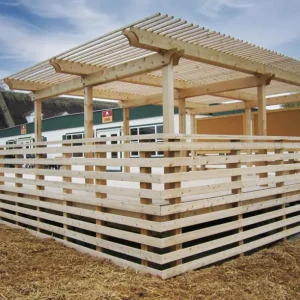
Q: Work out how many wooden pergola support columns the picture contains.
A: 8